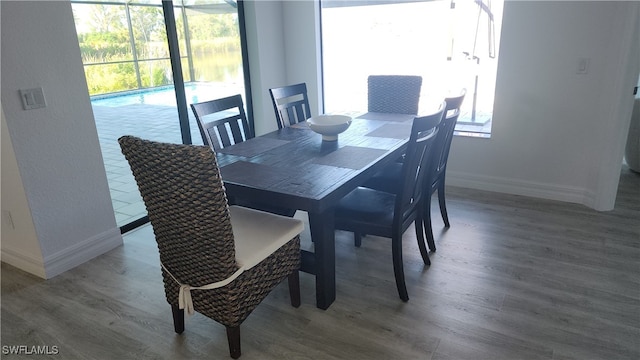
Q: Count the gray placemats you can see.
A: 6